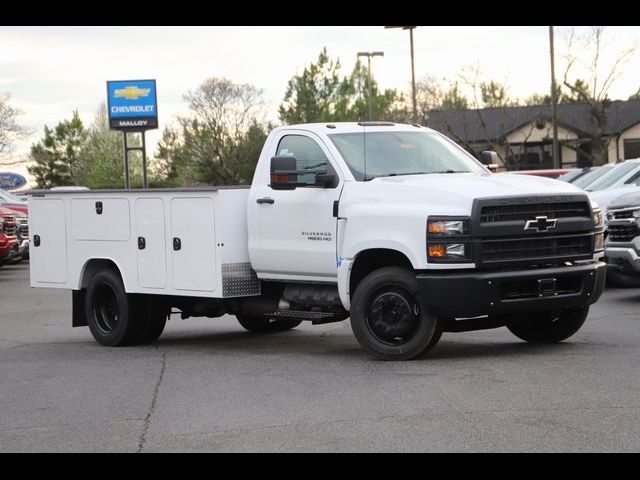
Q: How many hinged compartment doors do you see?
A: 4